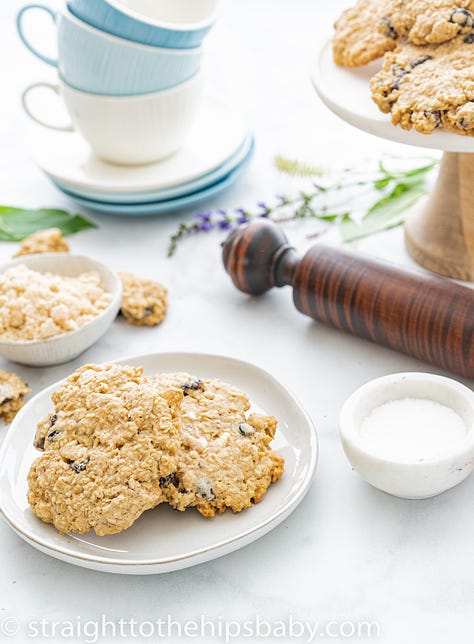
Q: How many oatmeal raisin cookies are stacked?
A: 2